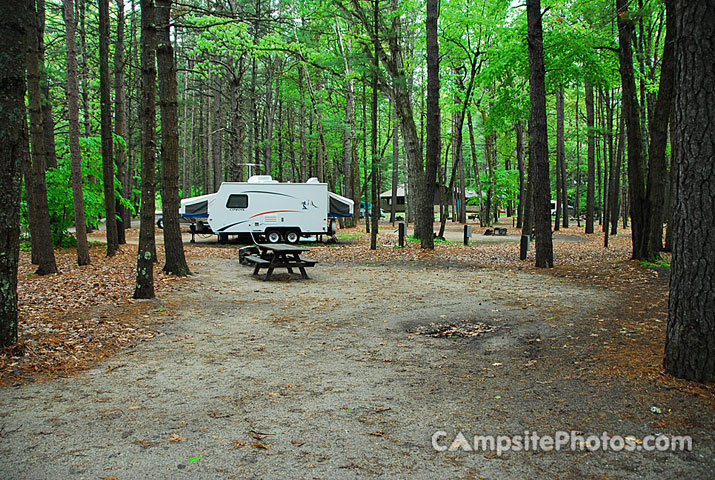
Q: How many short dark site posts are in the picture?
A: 3